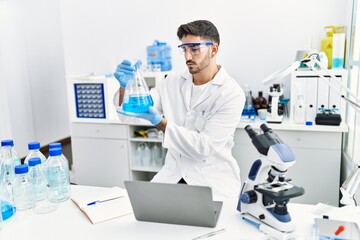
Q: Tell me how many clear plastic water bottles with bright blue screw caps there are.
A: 6